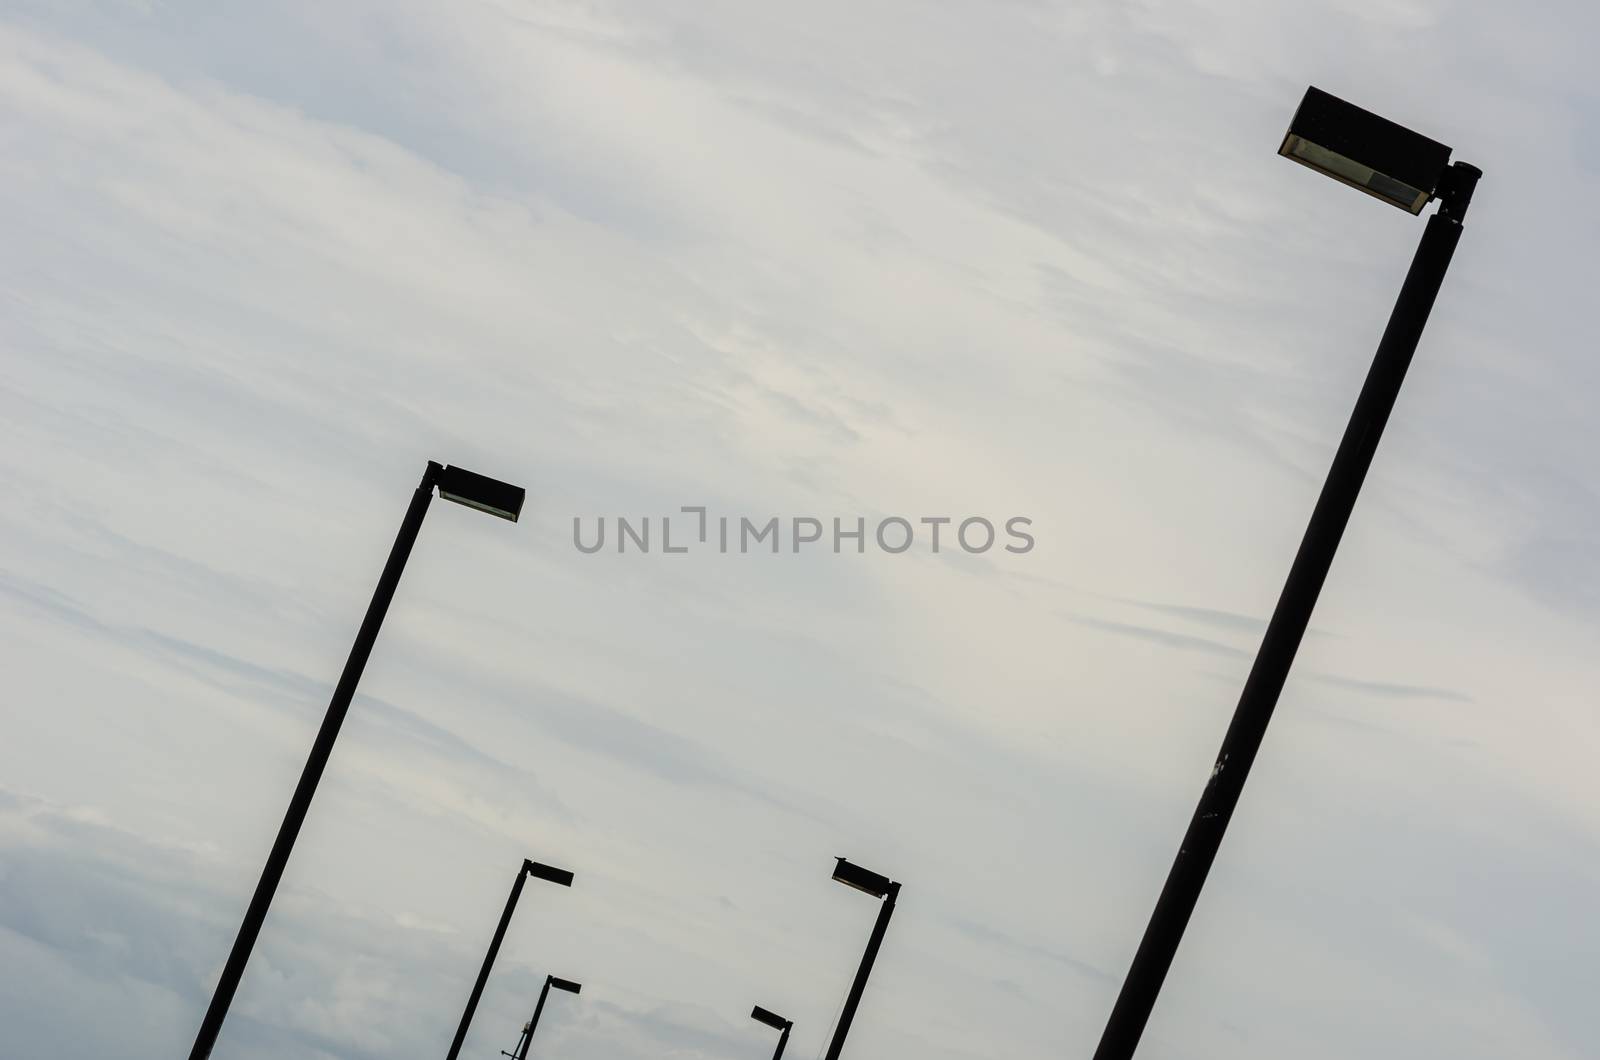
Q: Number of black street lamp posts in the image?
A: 6